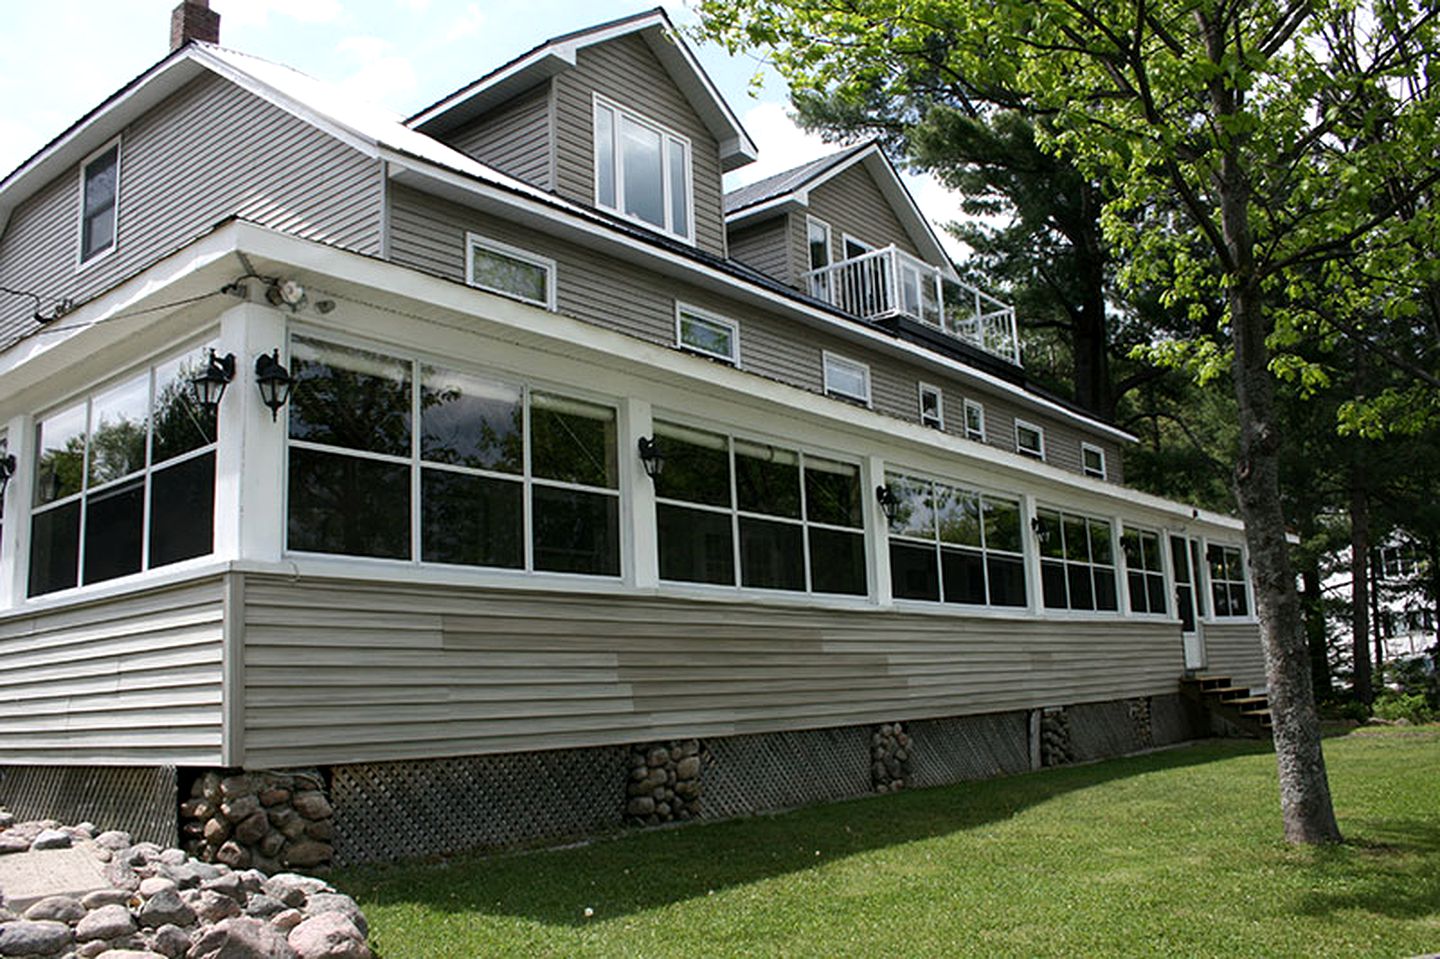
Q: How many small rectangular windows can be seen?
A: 7